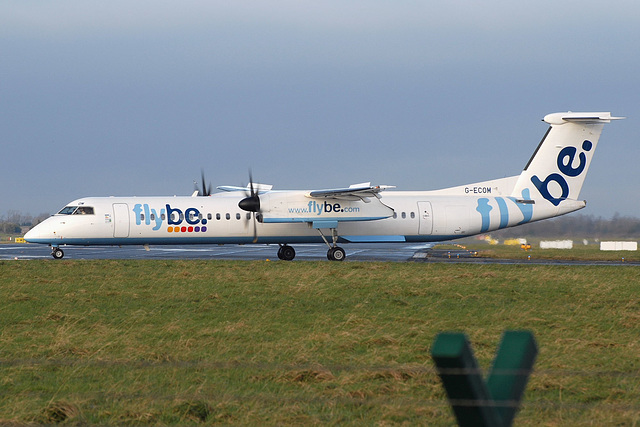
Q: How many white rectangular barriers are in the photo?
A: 2